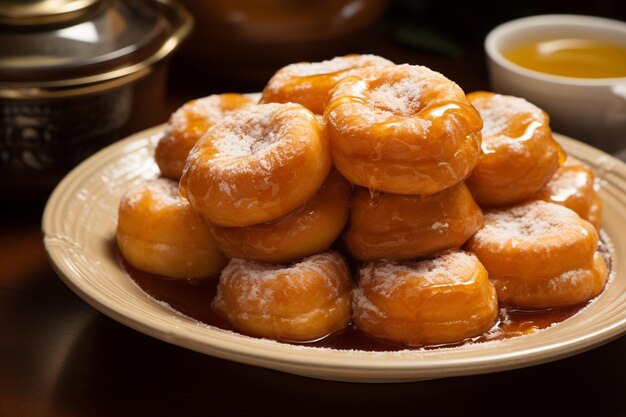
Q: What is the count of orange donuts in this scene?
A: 12